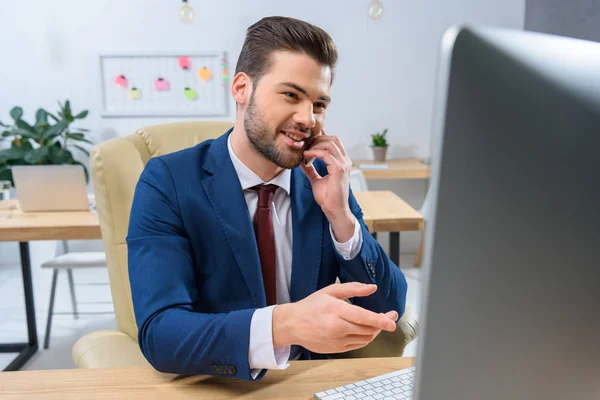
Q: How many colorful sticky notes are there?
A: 6